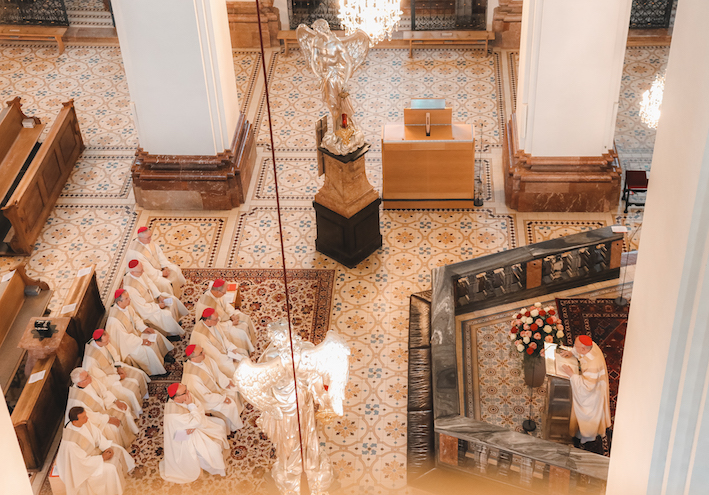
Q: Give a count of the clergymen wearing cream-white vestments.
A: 11